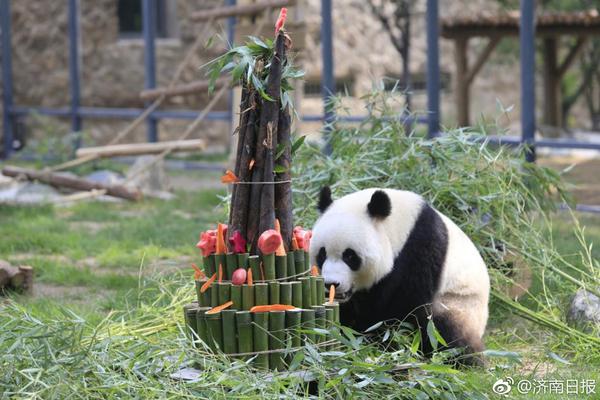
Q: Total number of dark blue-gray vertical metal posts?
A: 7